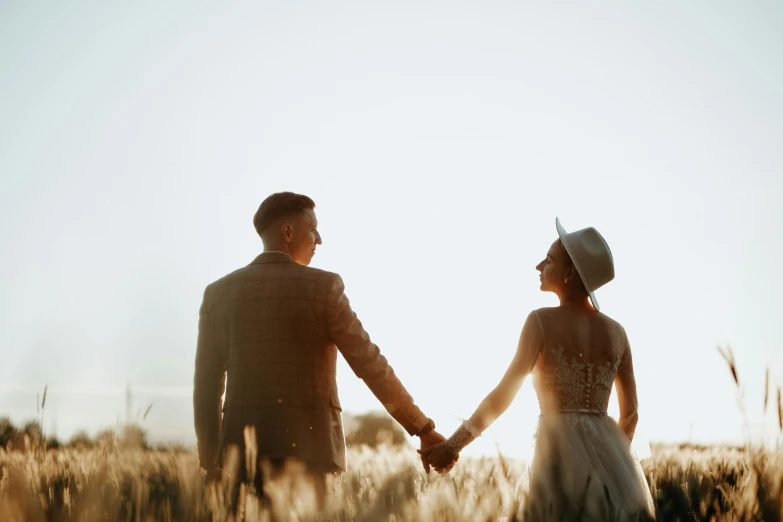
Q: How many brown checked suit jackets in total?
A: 1